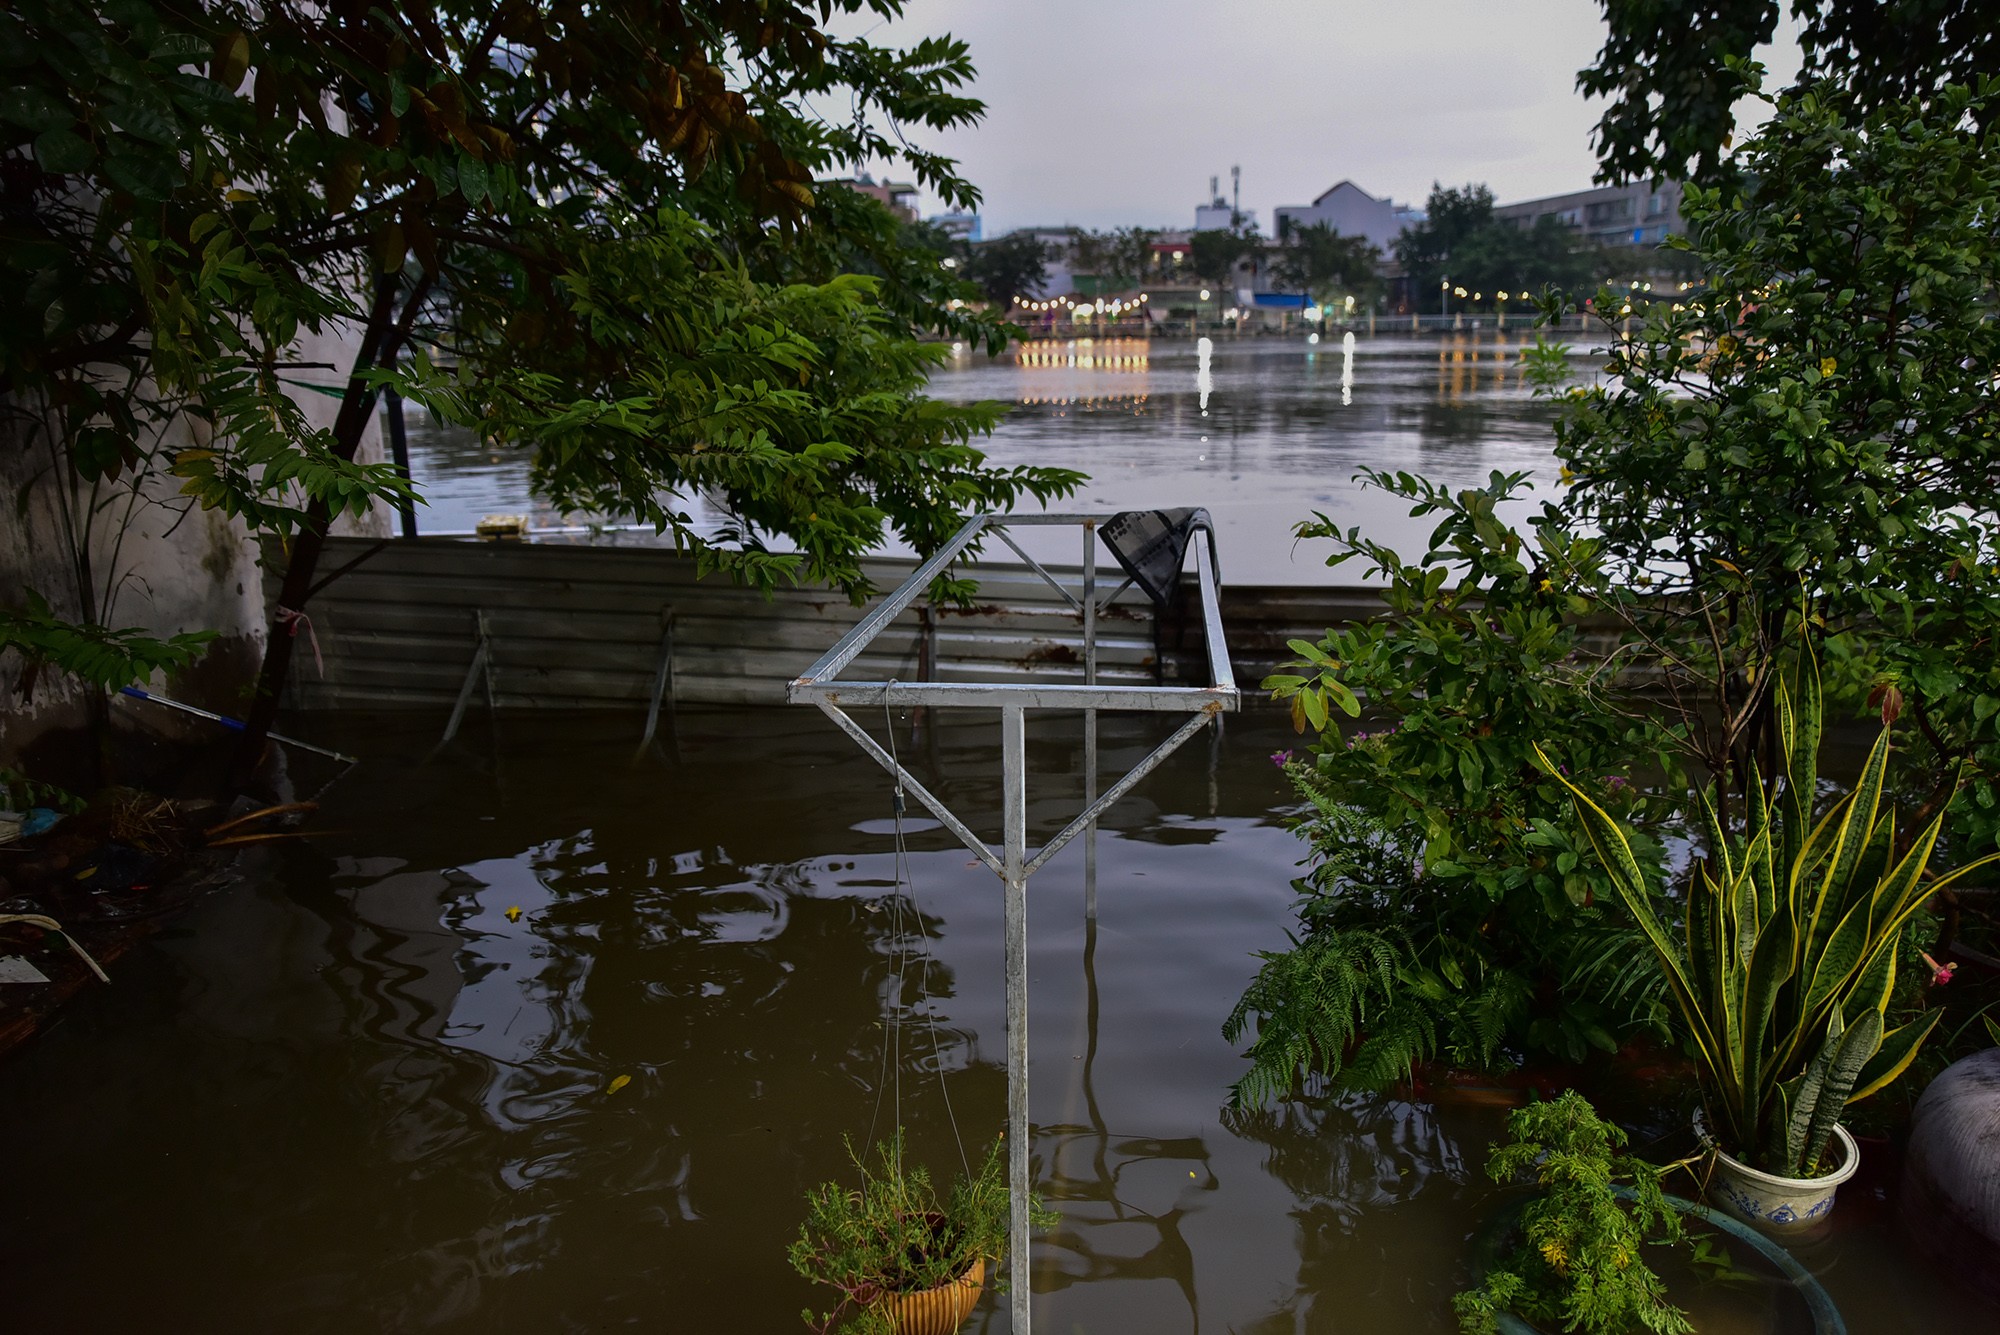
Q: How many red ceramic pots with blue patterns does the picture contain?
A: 0